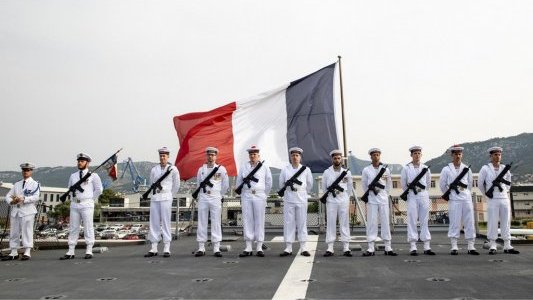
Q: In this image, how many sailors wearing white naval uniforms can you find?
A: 11